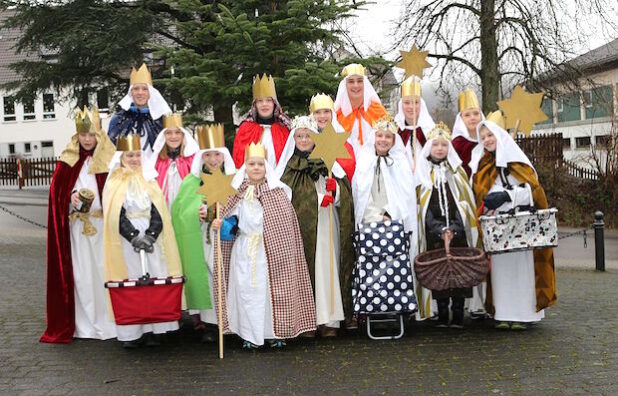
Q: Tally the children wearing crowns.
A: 15